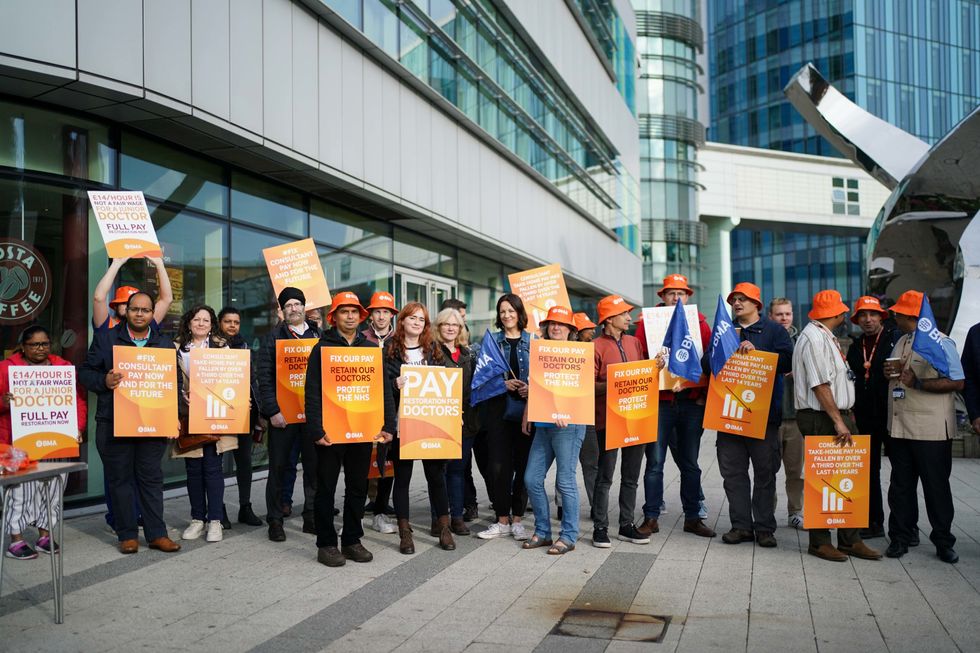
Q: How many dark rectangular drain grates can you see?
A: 1